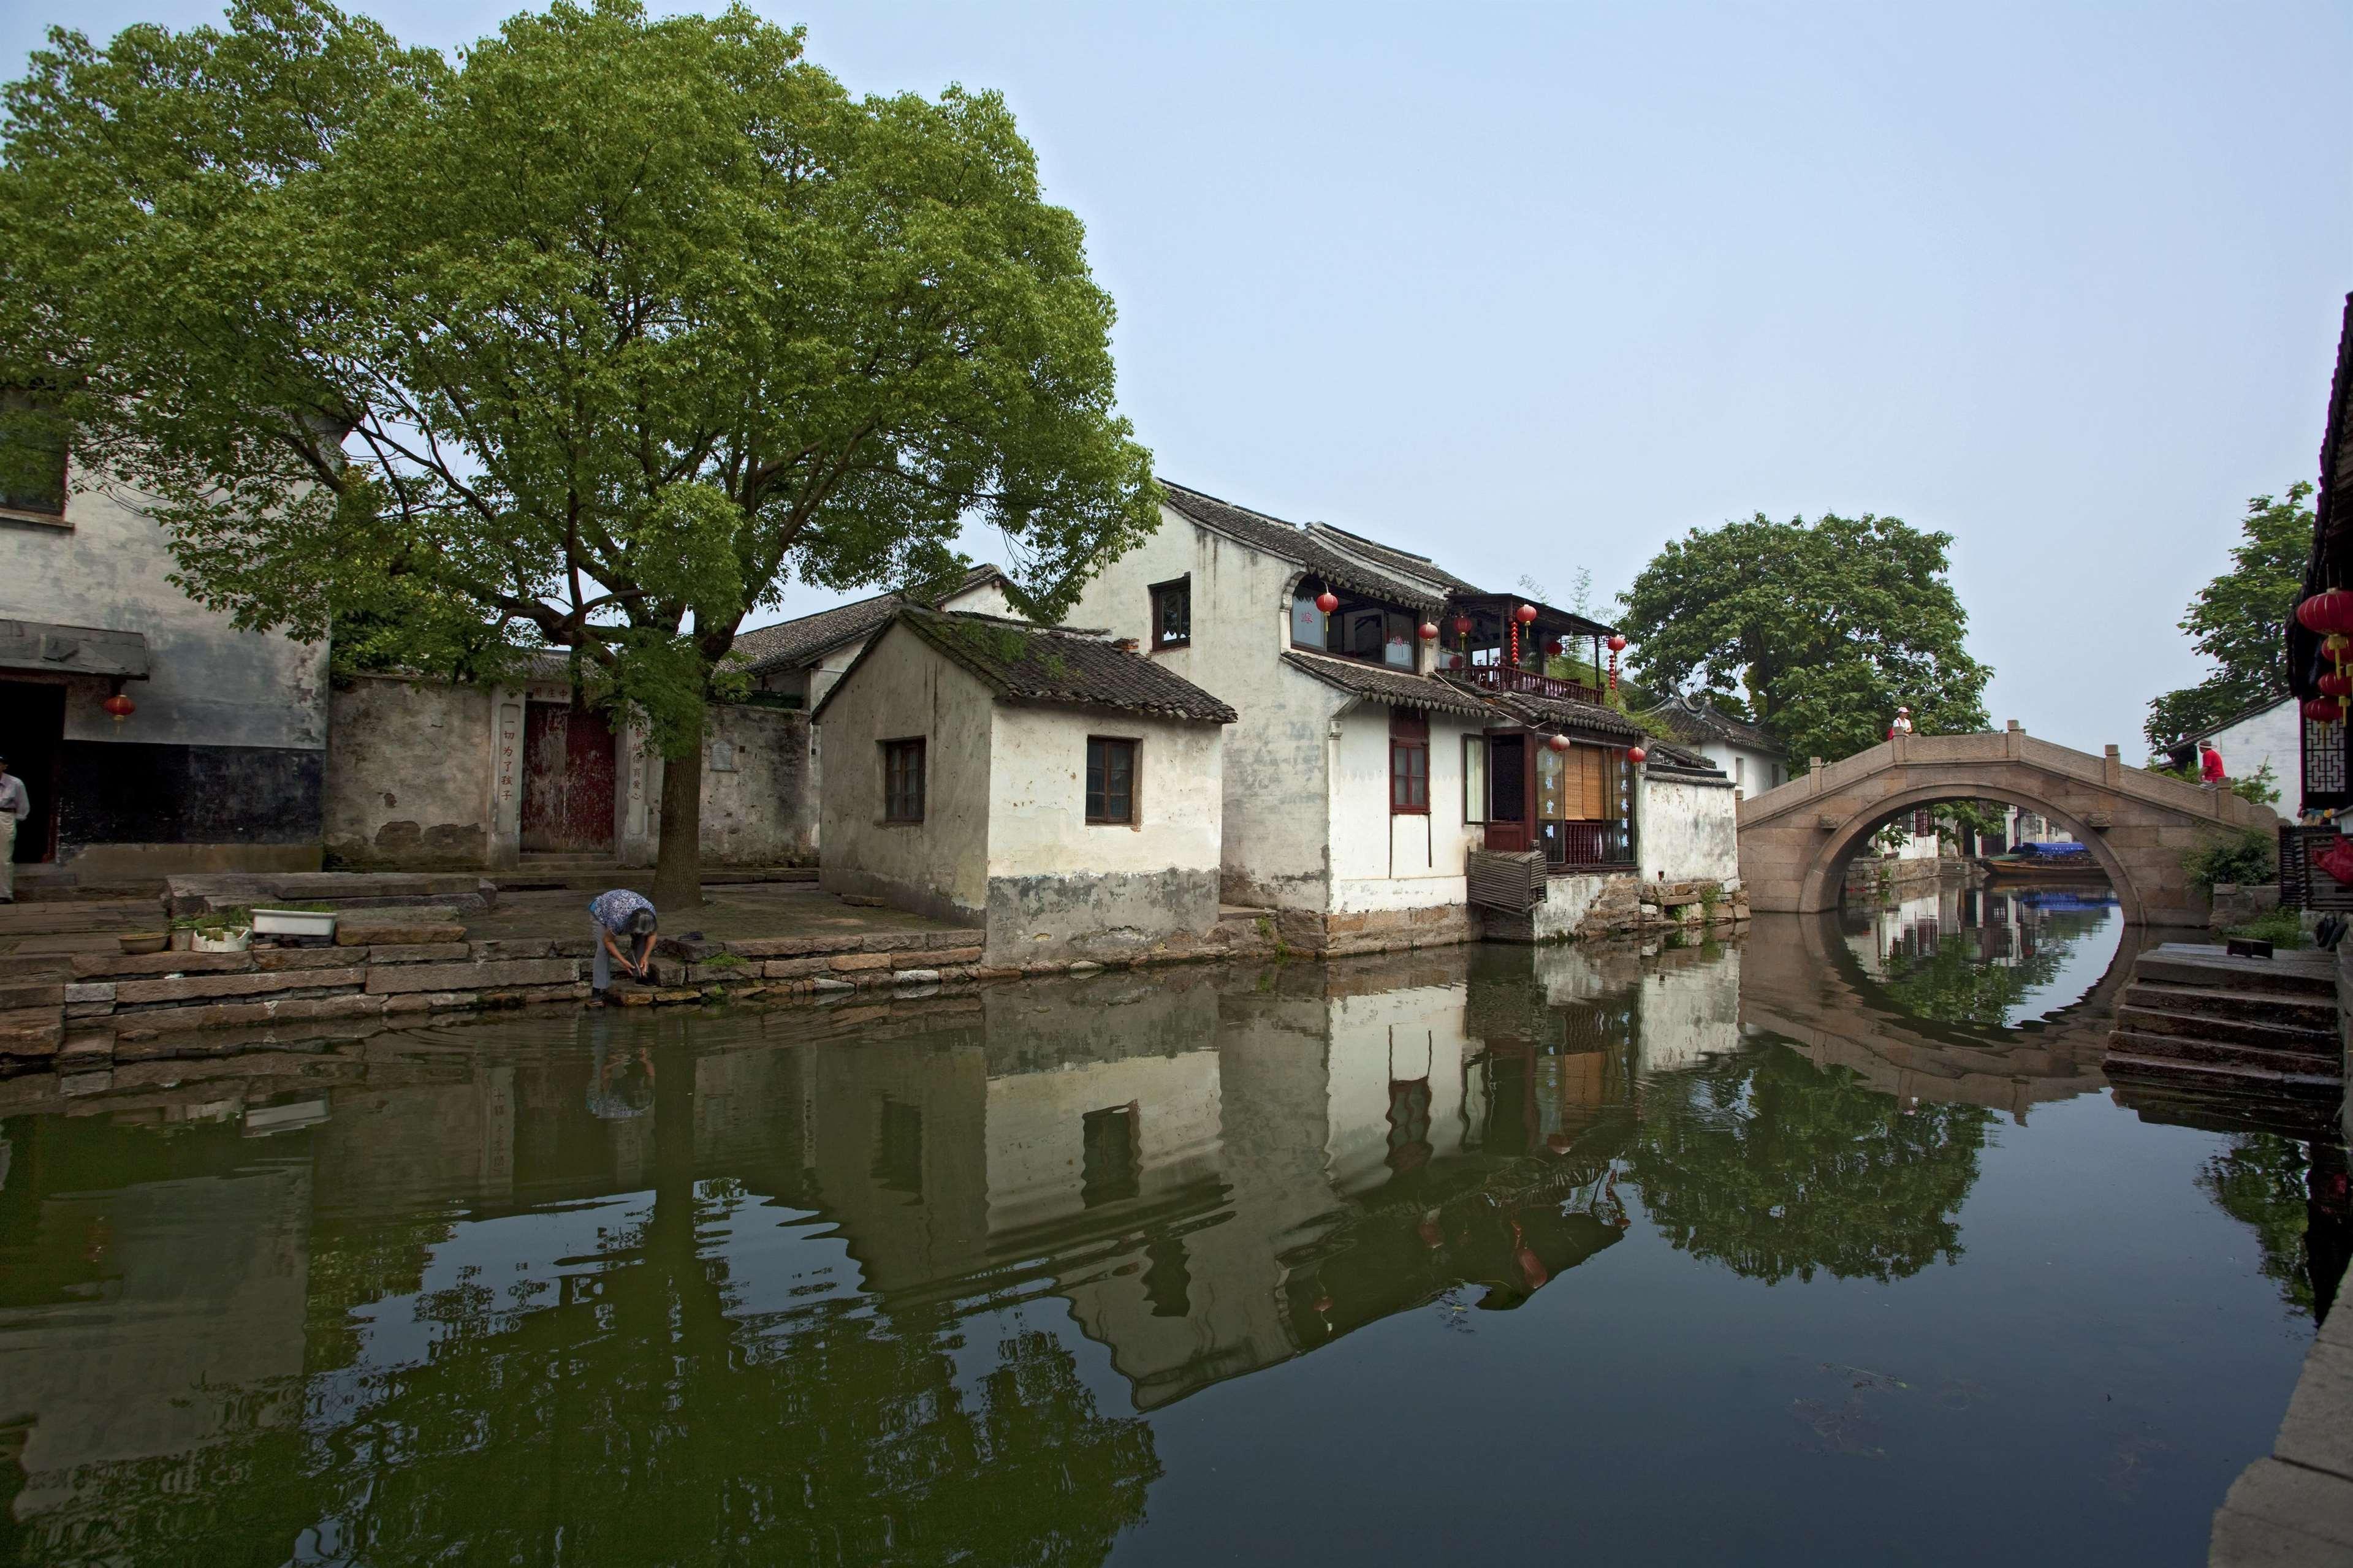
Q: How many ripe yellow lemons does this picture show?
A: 0